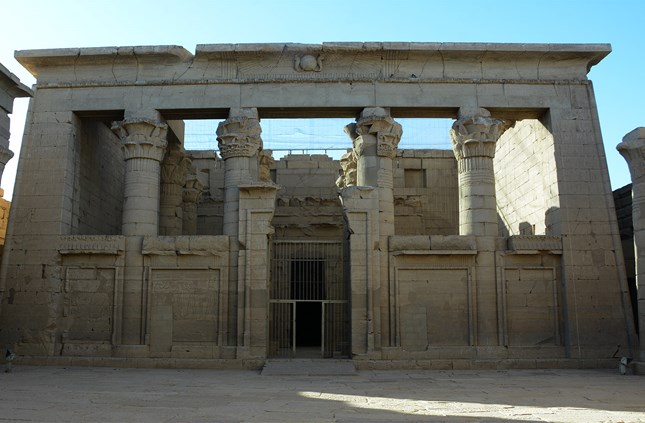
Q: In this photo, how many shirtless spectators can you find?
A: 0